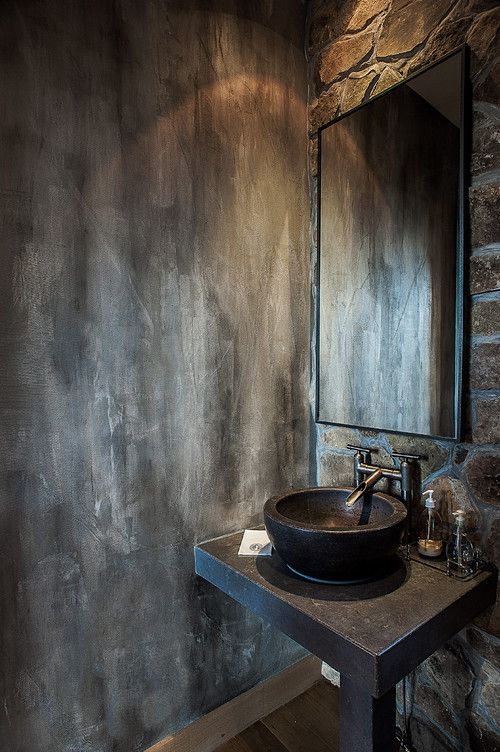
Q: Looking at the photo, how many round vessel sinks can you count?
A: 1